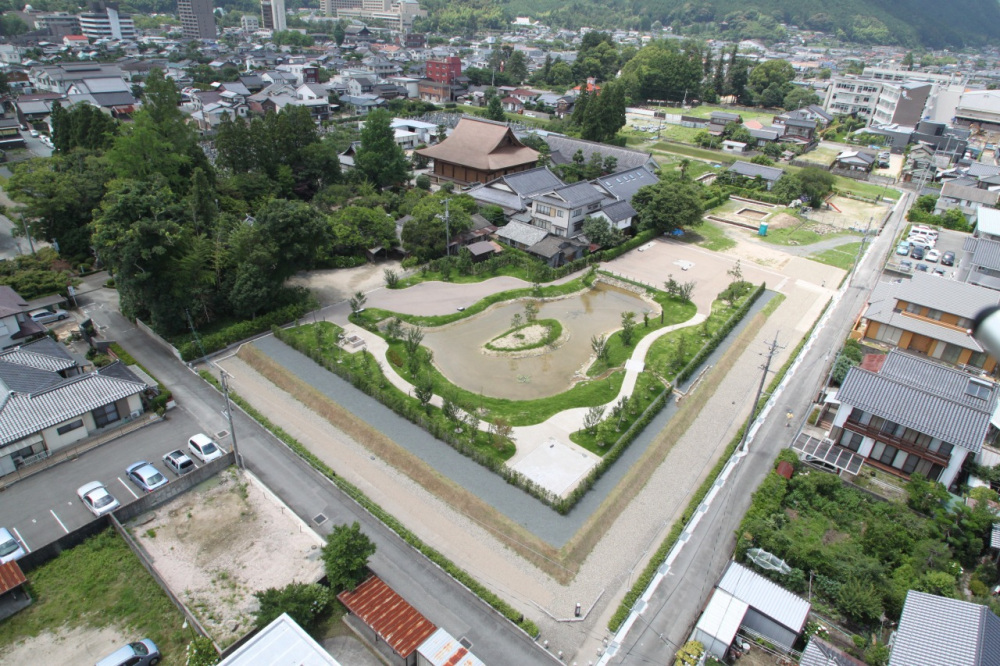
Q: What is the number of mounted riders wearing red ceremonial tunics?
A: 0